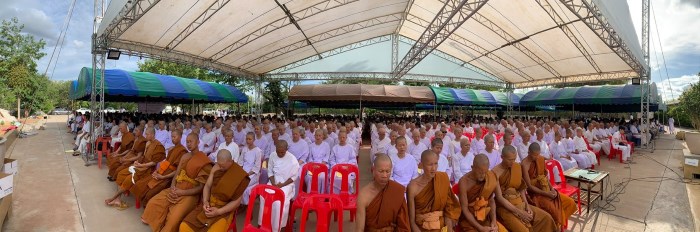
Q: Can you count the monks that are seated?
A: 11